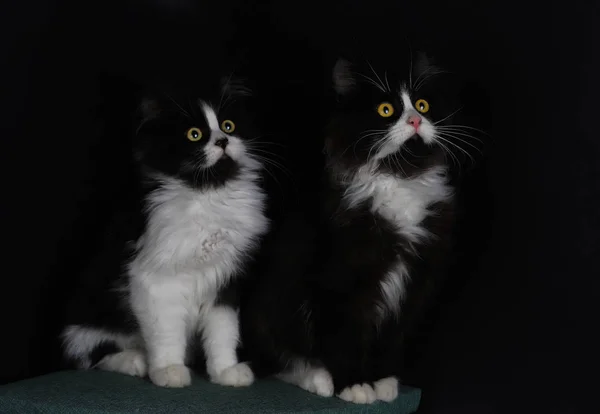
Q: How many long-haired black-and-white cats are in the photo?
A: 2